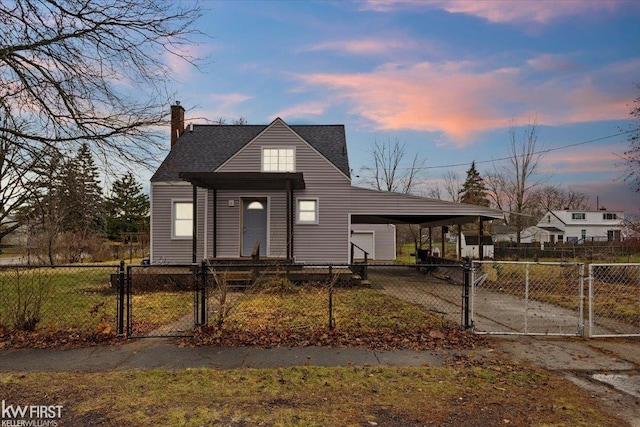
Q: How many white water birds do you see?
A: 0